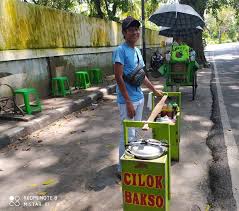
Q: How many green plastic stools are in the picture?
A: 4